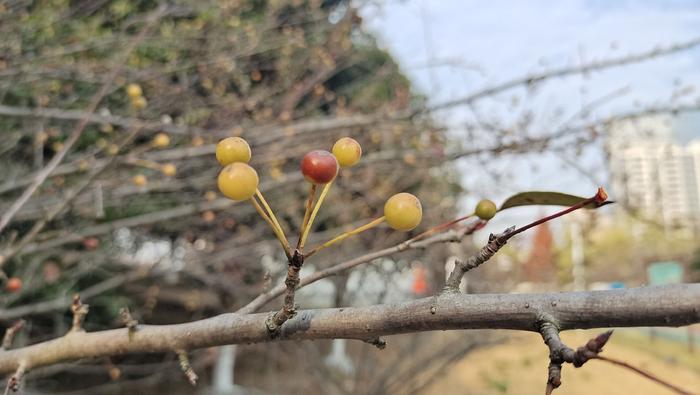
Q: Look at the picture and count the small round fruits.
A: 6